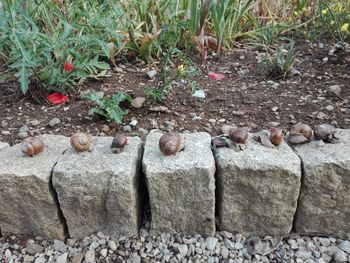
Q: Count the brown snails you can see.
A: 8